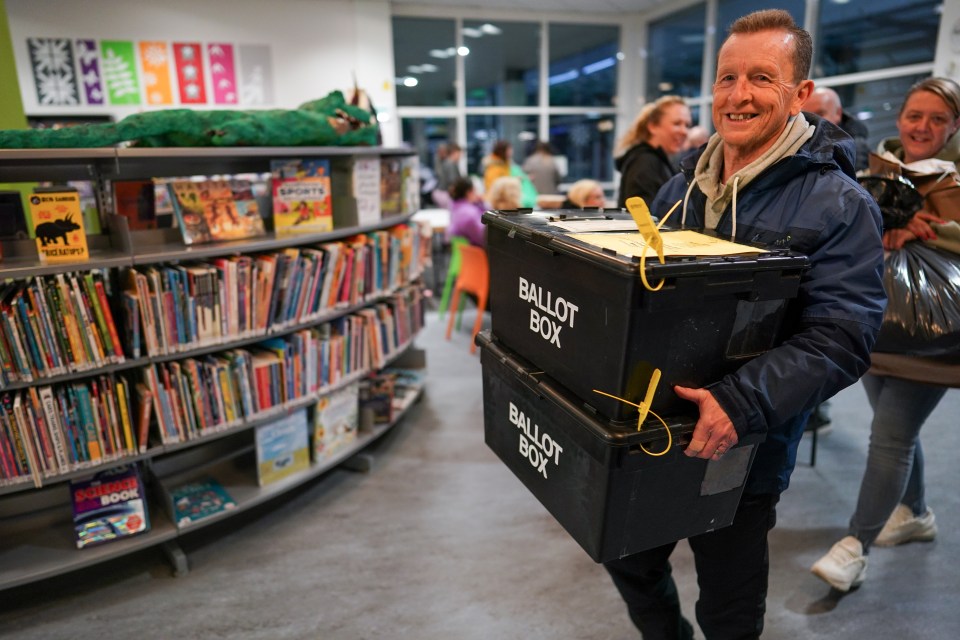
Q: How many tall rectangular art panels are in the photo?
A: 7